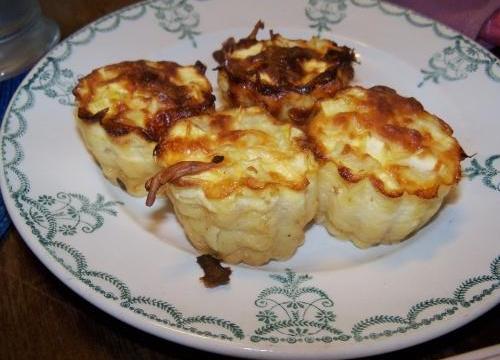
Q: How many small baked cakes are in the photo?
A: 4